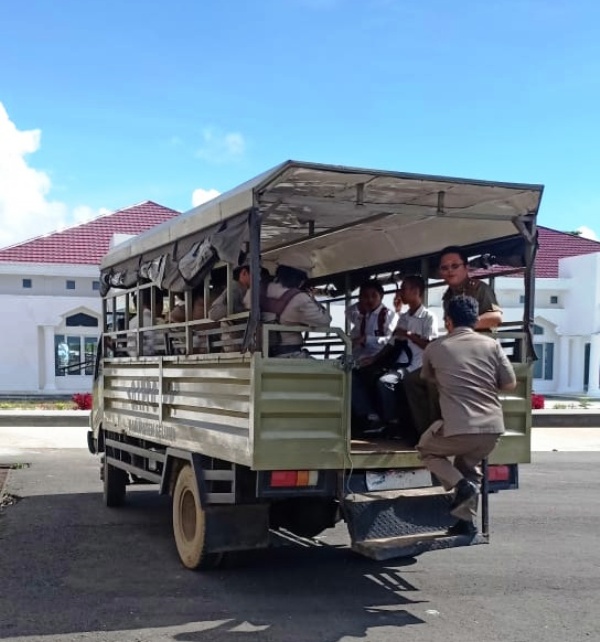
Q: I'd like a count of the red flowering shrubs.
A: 2